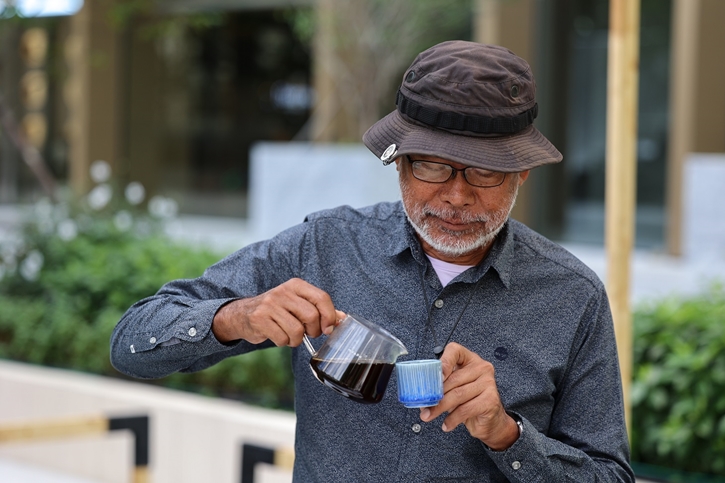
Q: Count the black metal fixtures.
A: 2